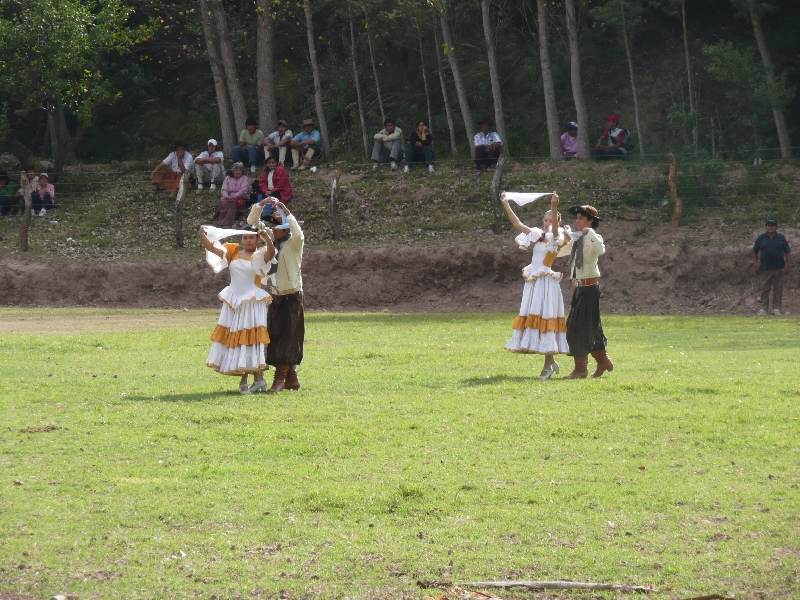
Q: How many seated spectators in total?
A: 15